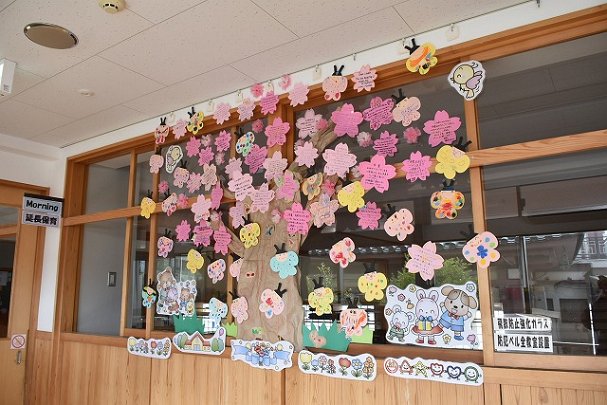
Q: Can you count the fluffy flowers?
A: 15